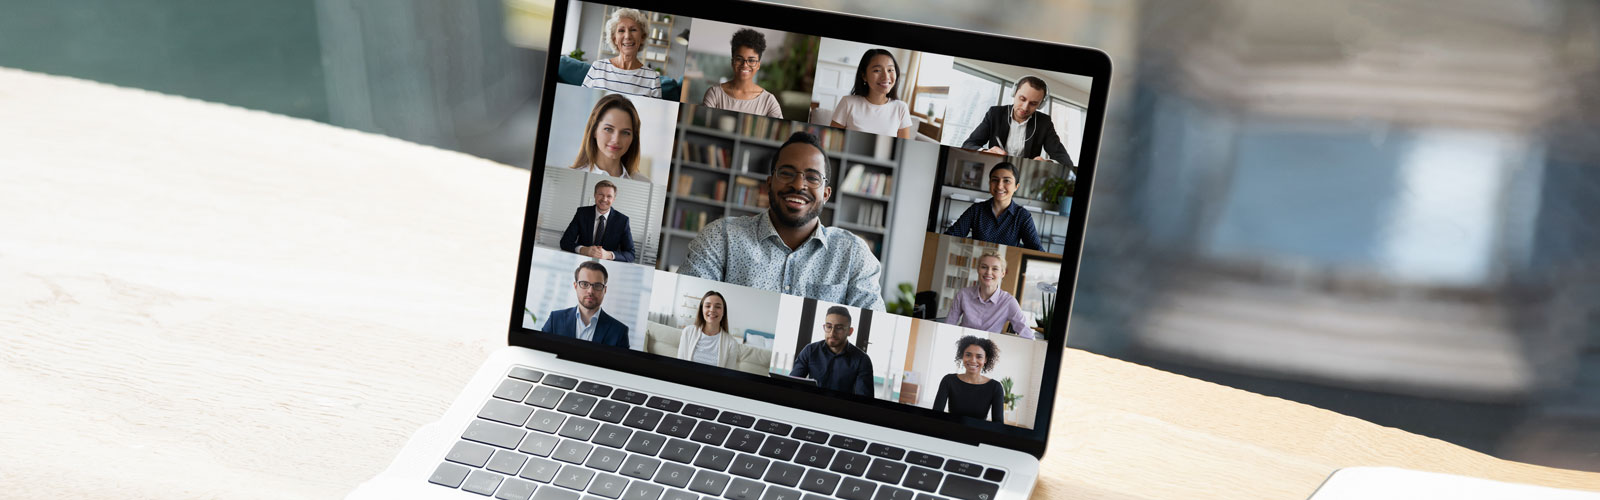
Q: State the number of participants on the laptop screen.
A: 13